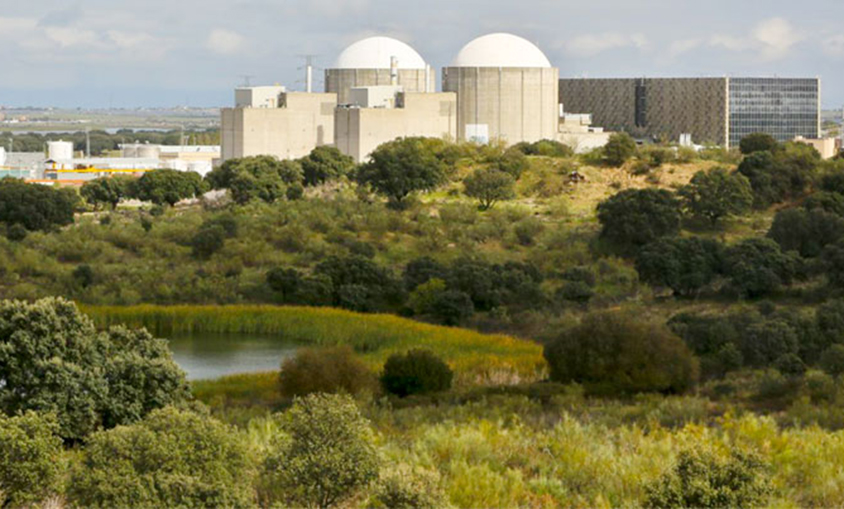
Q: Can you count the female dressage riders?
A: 0